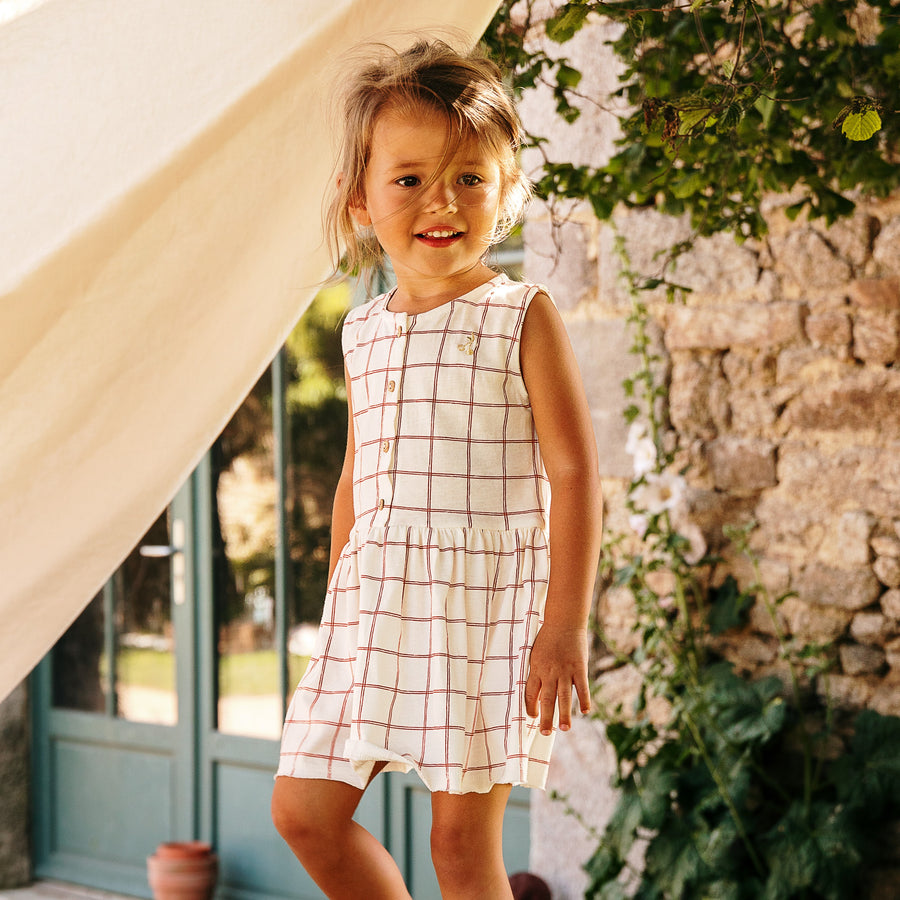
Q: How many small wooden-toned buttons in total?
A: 4